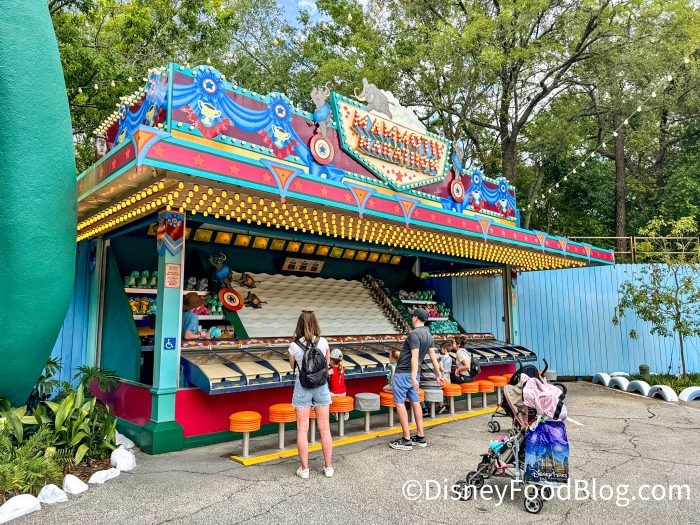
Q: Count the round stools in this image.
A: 13